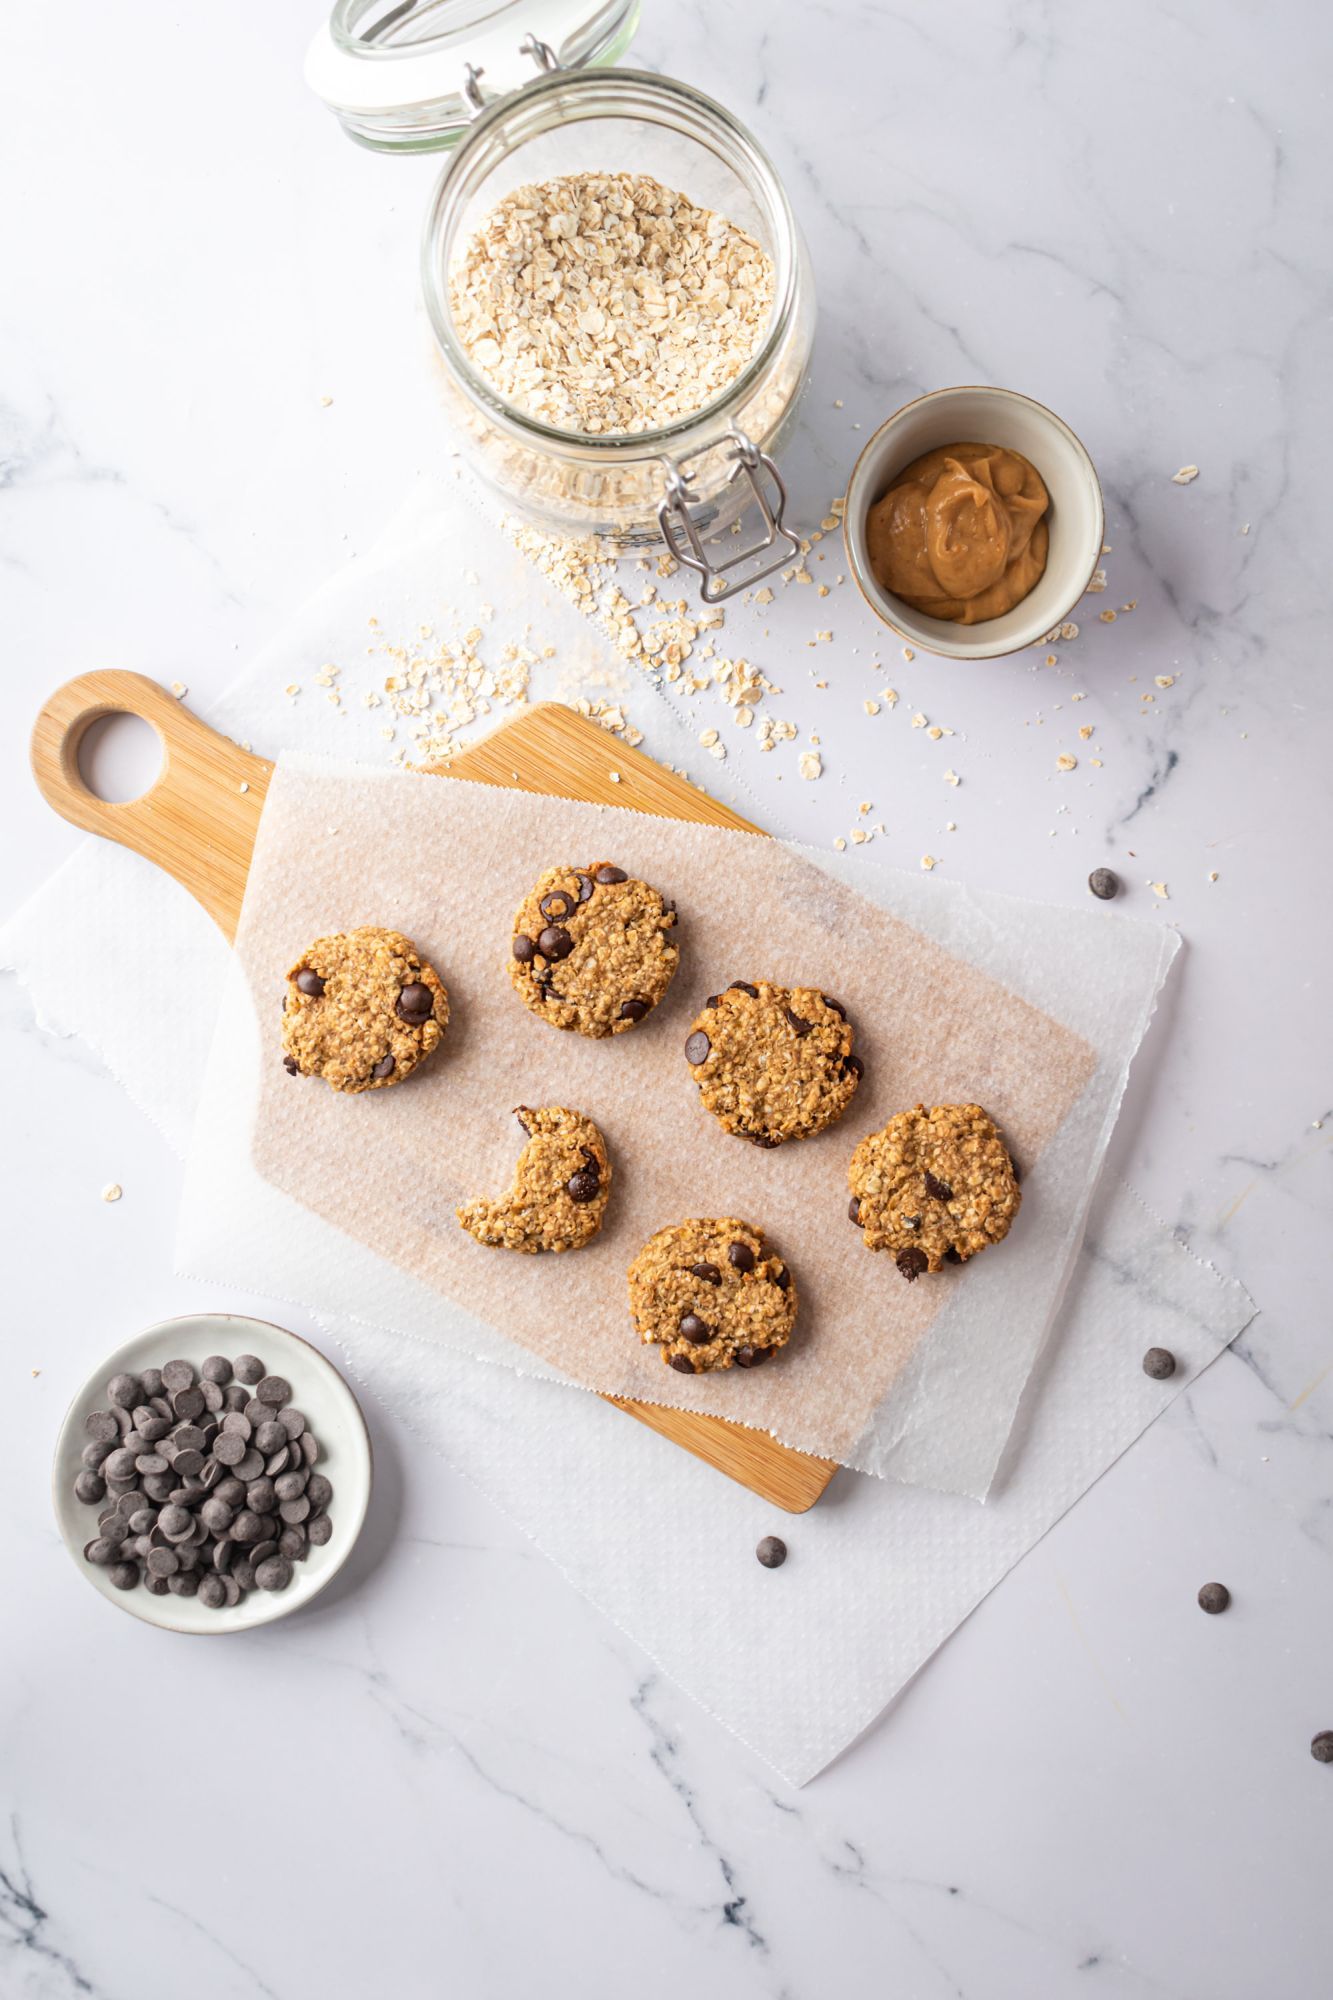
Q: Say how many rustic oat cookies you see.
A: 6